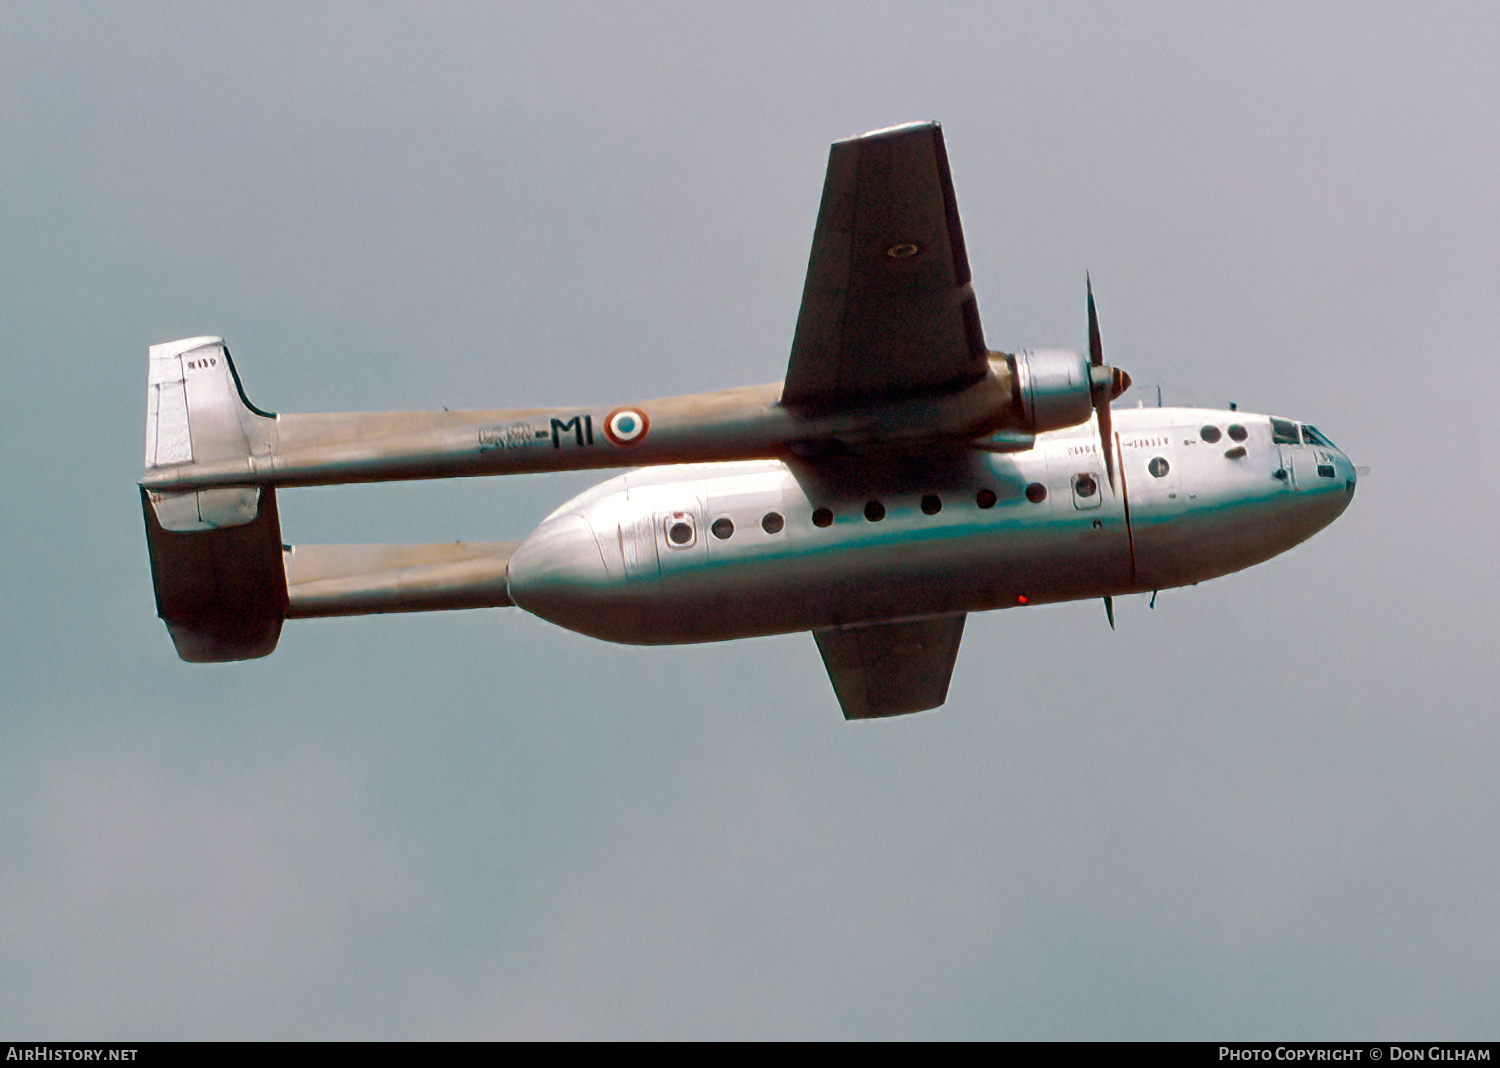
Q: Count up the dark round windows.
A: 12